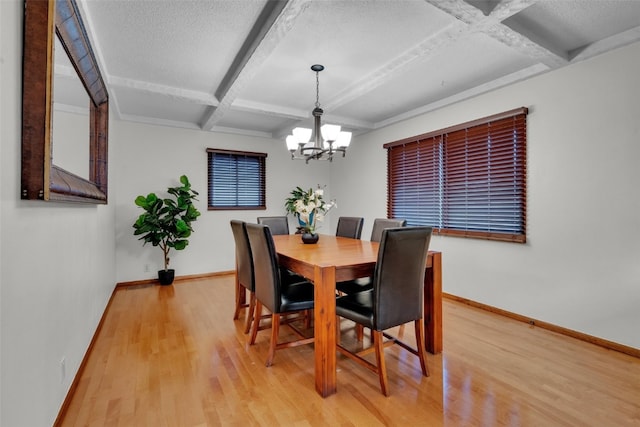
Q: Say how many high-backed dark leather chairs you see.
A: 6